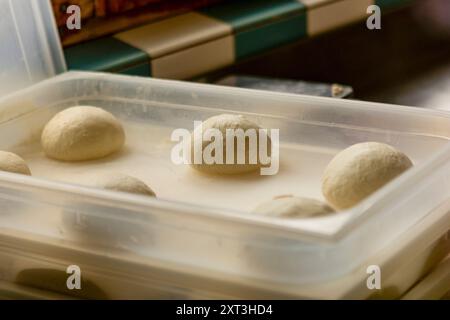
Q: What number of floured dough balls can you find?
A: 6